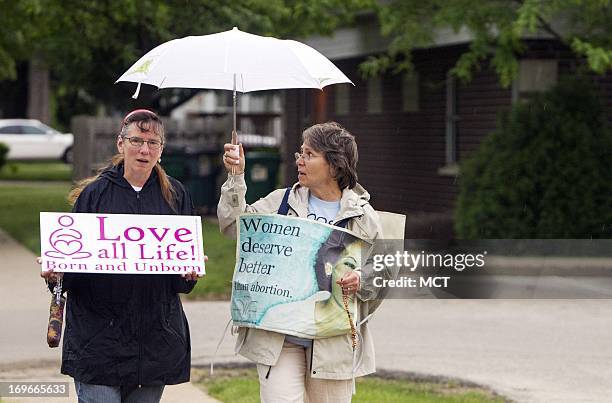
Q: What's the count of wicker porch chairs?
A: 0